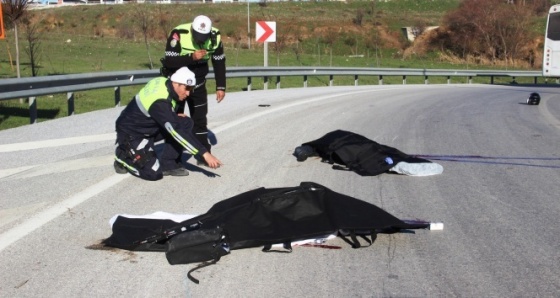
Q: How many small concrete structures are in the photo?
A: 1